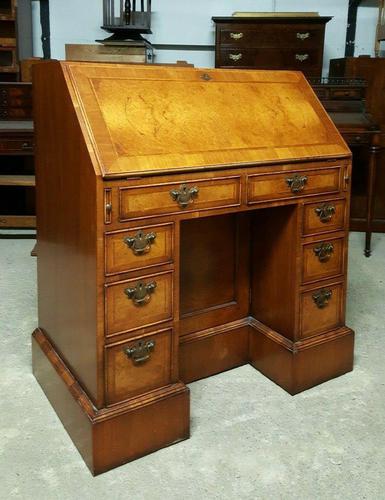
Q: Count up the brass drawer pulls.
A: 12